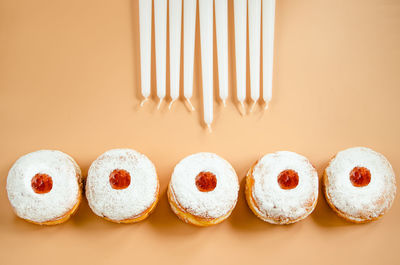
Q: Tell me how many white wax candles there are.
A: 9